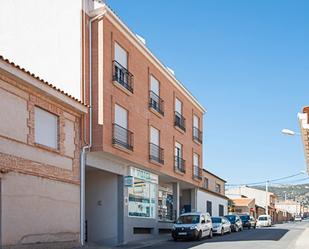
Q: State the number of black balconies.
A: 8